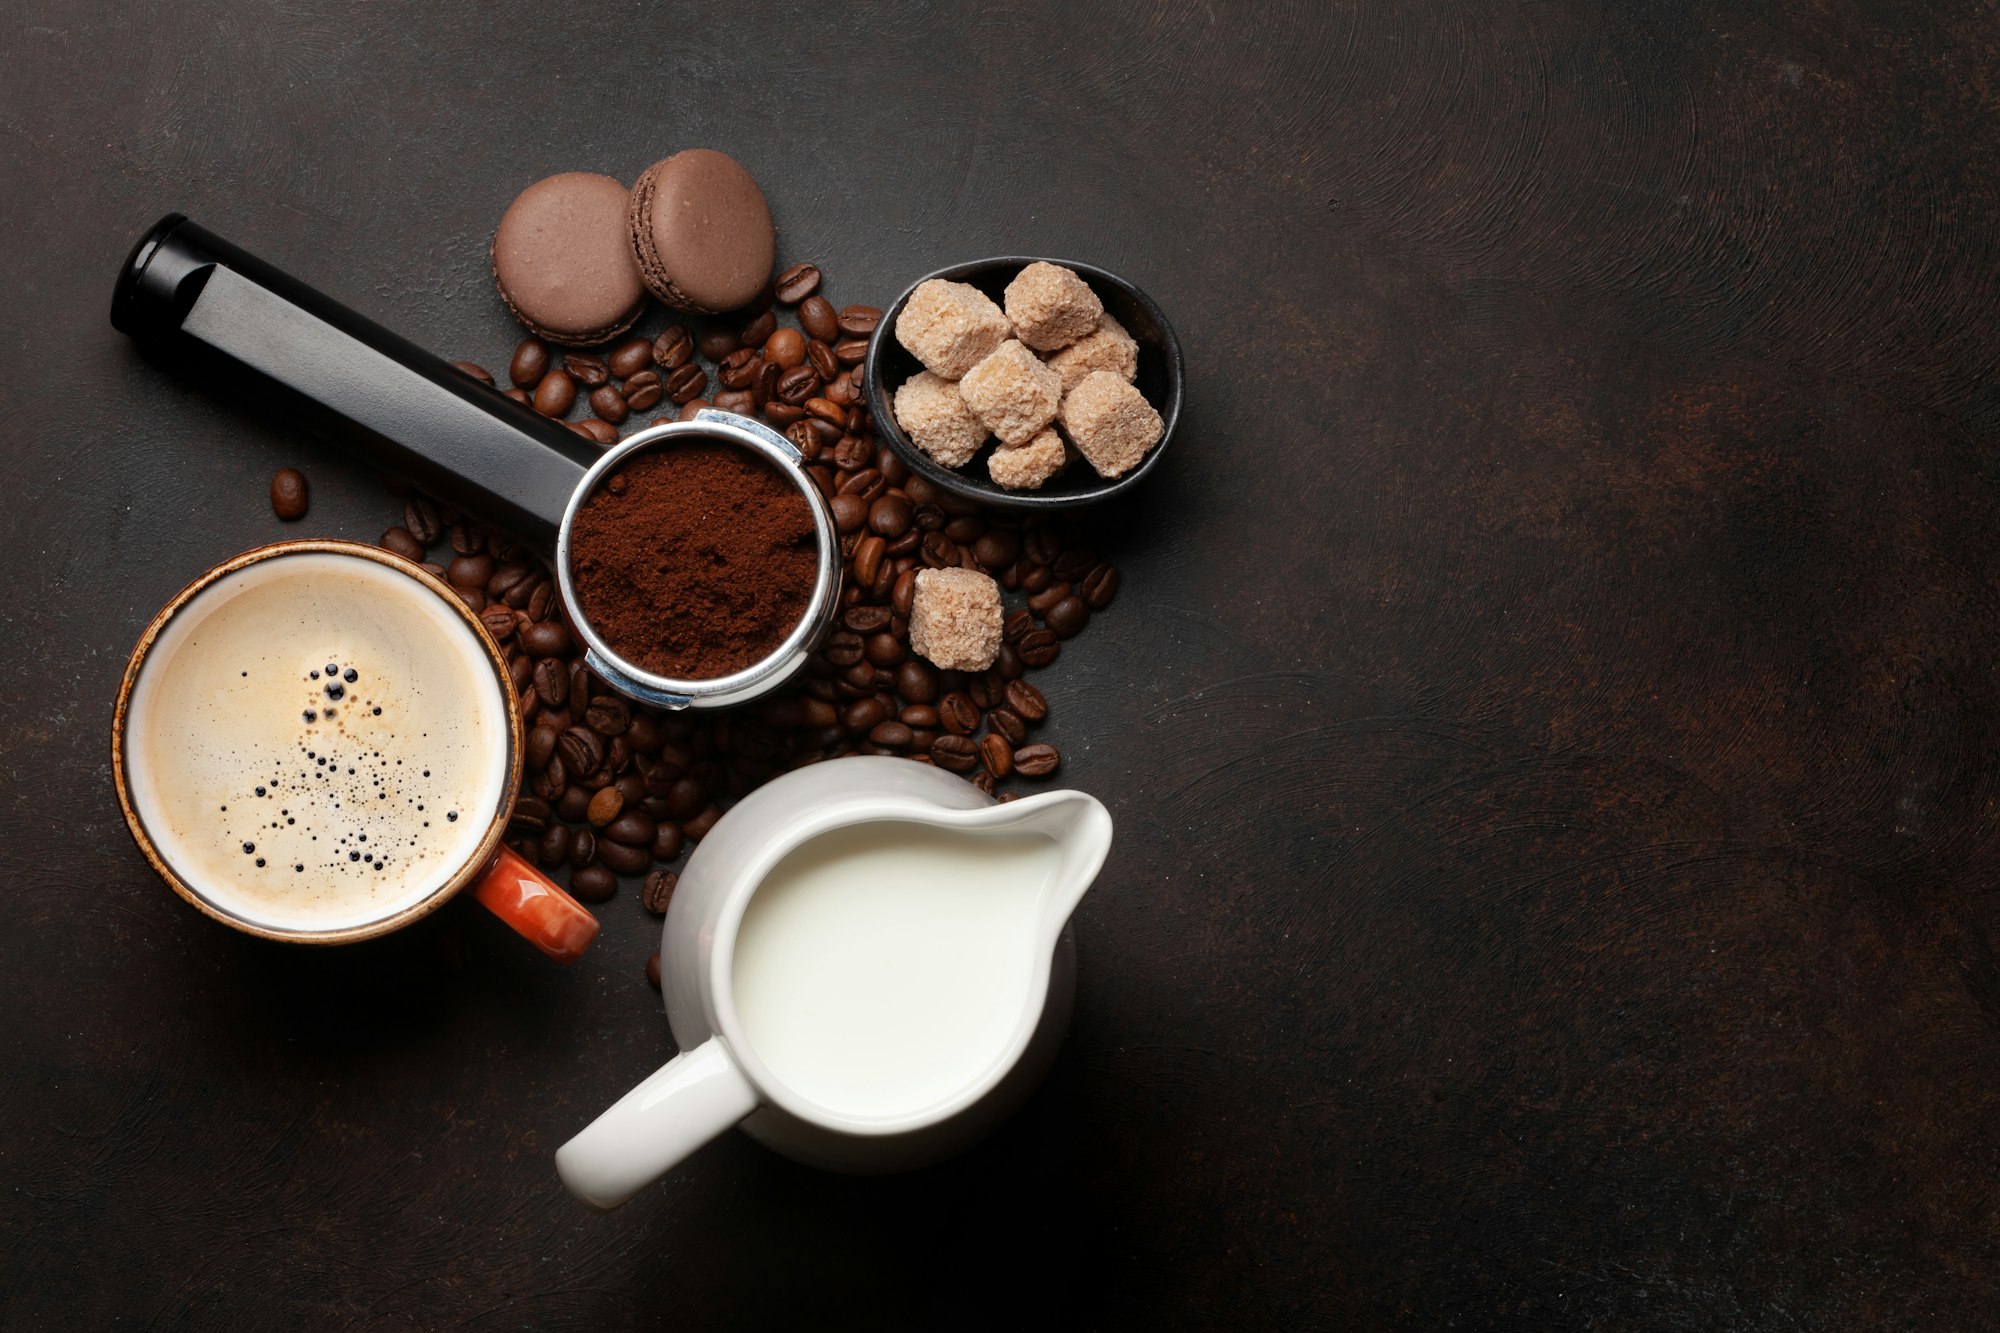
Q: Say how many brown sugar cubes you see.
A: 8